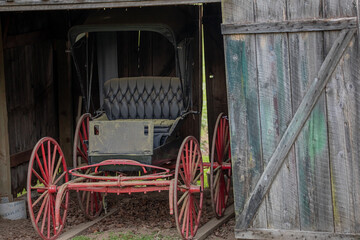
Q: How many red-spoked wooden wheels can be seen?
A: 4